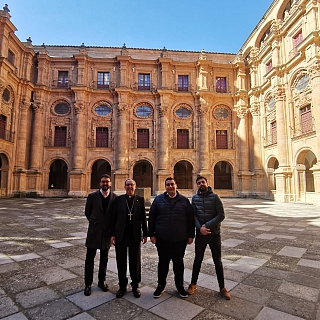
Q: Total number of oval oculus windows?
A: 8